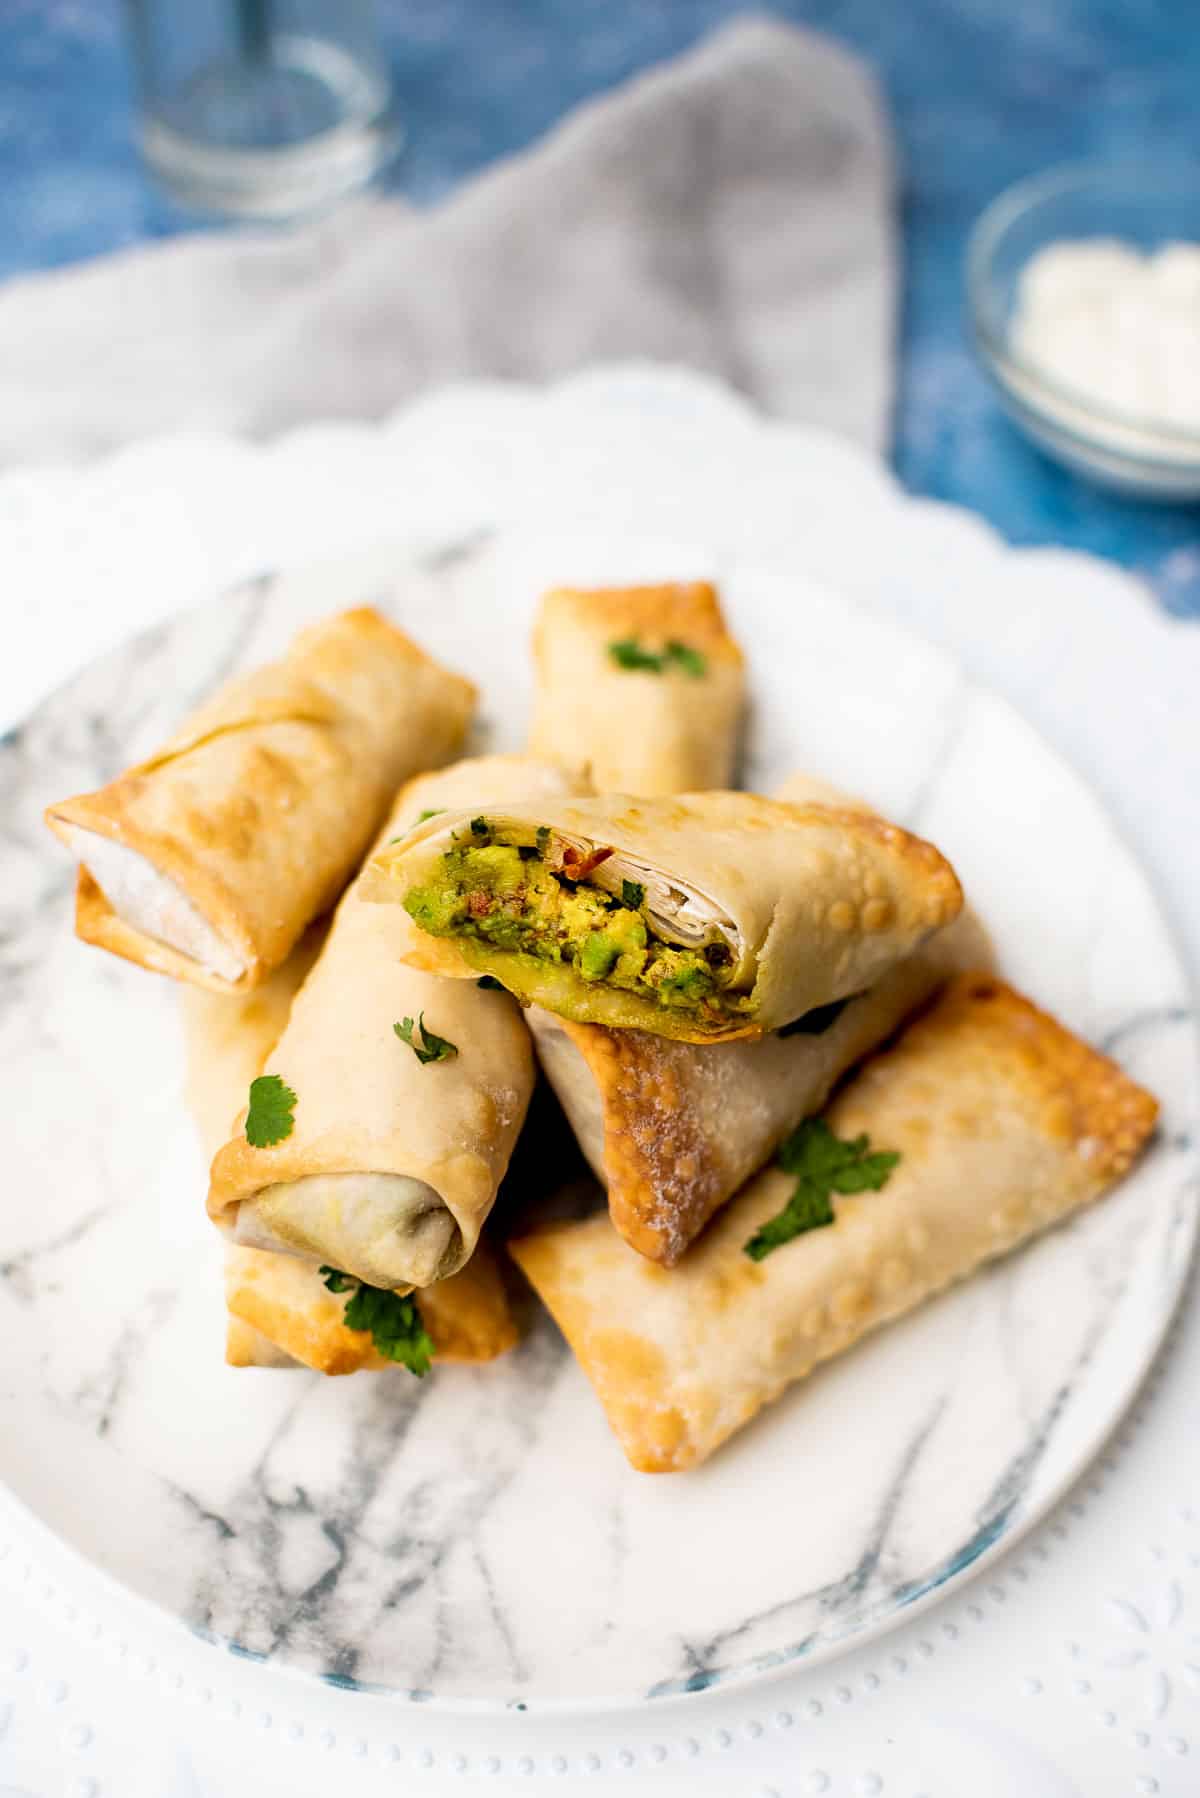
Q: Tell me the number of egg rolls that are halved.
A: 1